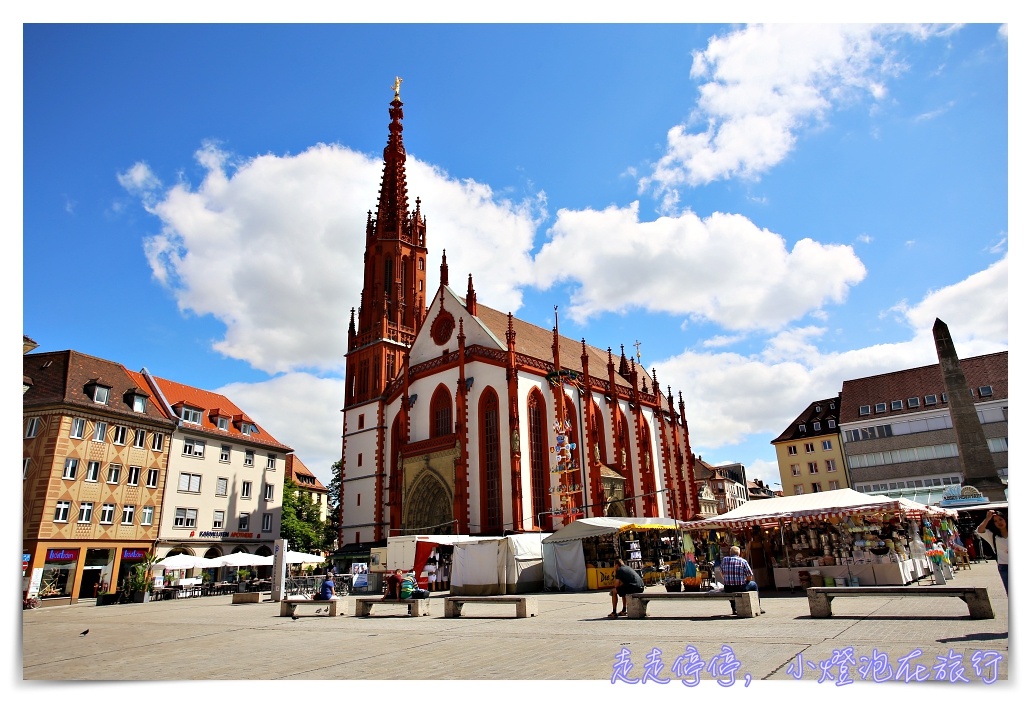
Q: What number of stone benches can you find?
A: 5